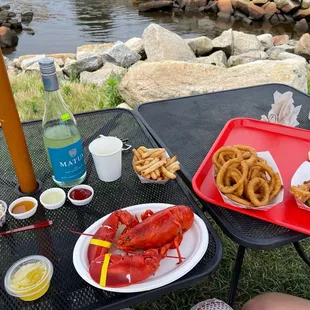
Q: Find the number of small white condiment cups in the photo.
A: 3